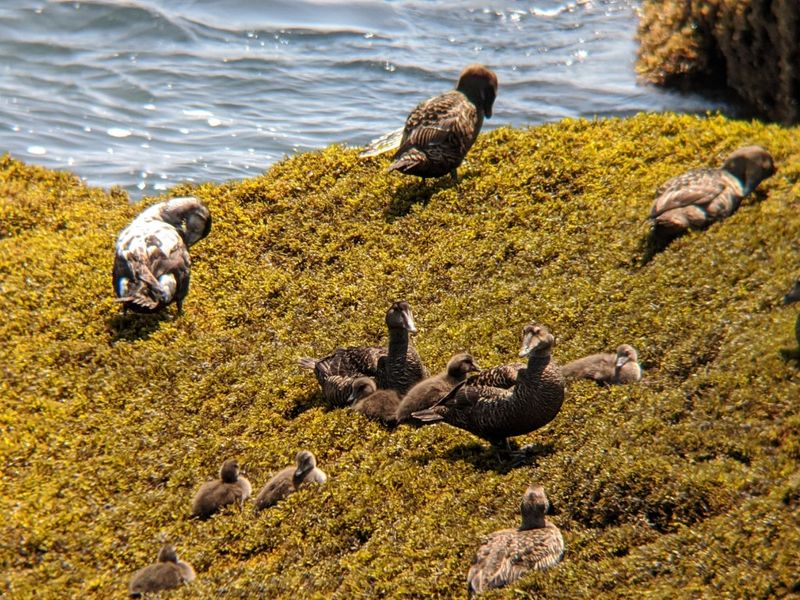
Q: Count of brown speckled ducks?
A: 5